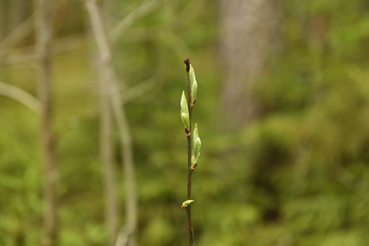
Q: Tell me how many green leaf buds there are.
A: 4